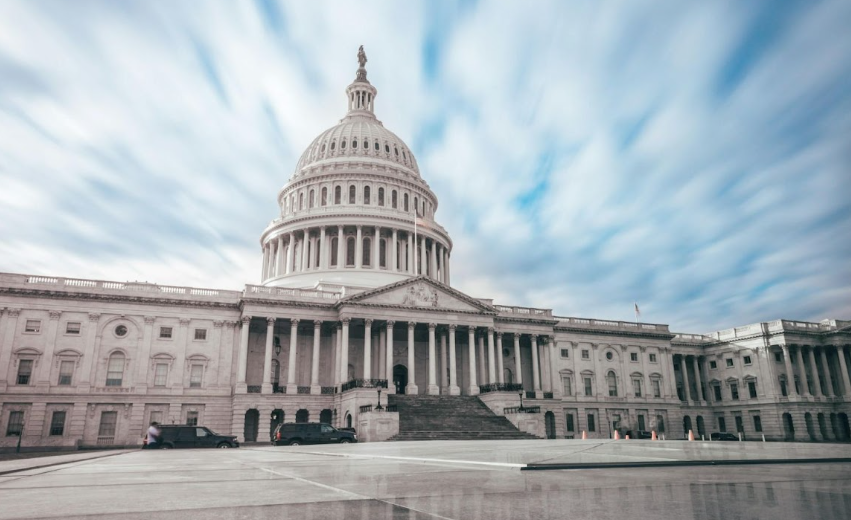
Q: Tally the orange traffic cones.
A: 5